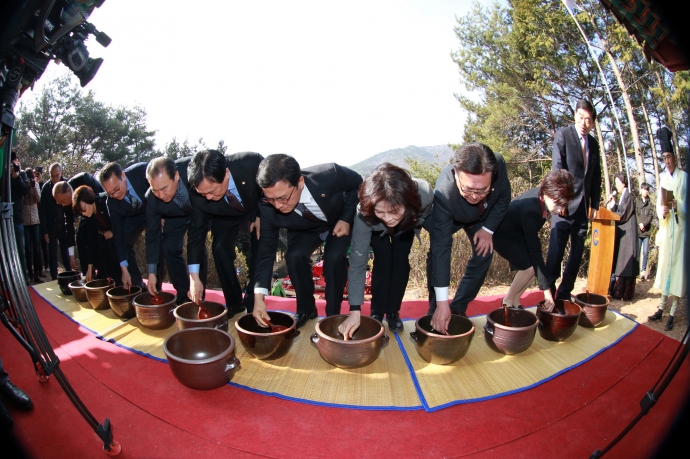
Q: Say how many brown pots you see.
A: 13